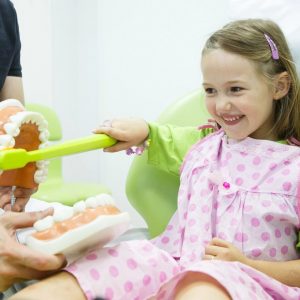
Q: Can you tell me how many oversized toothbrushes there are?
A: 1